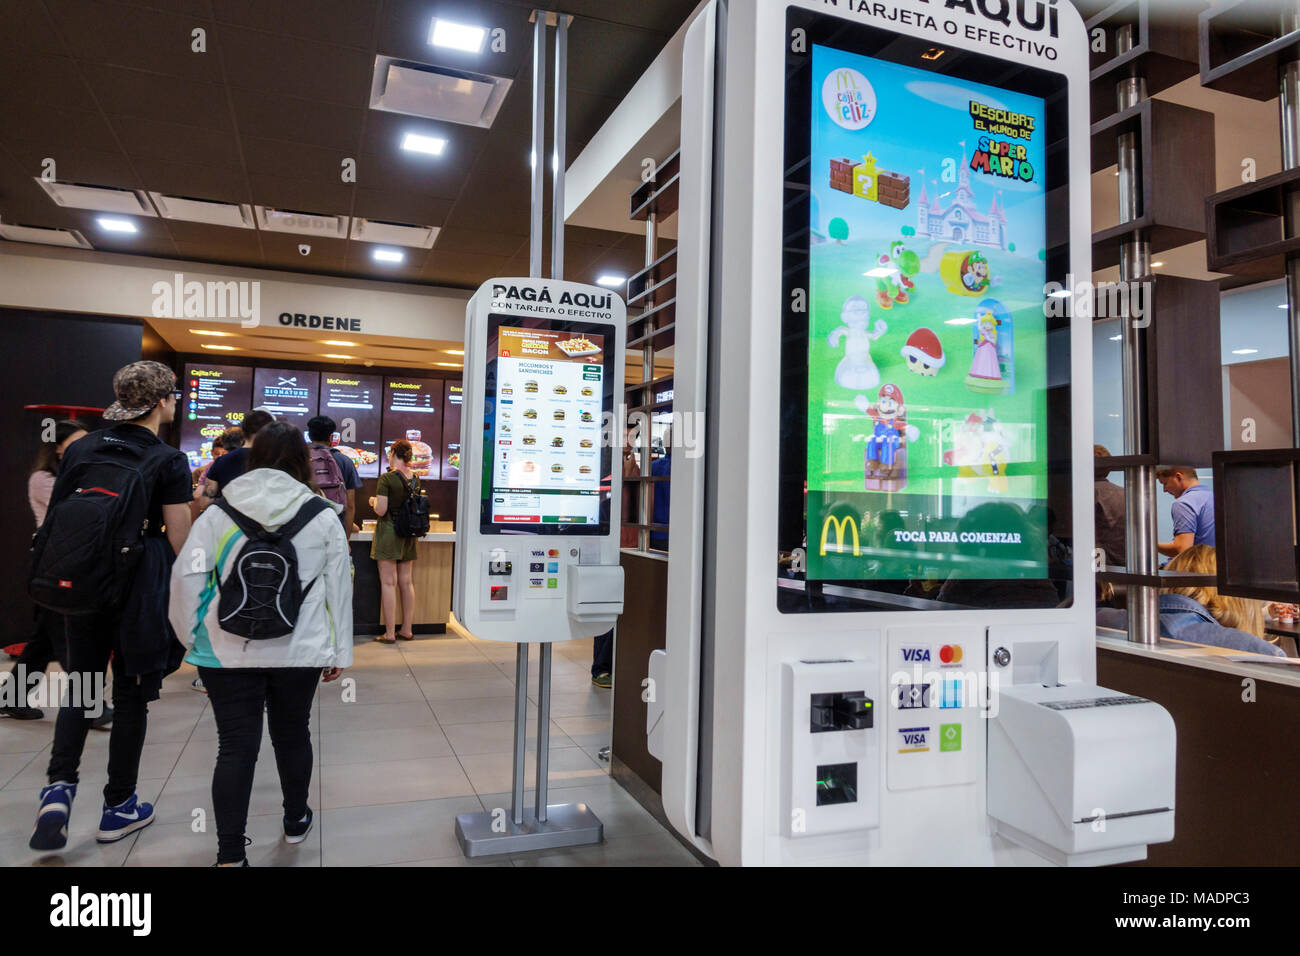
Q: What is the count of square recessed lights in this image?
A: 5